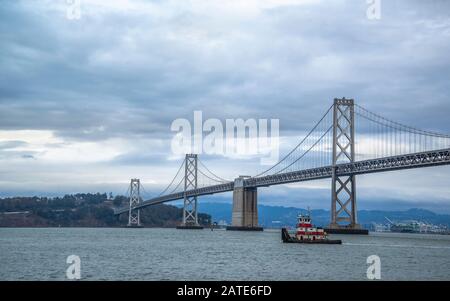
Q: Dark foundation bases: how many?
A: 4